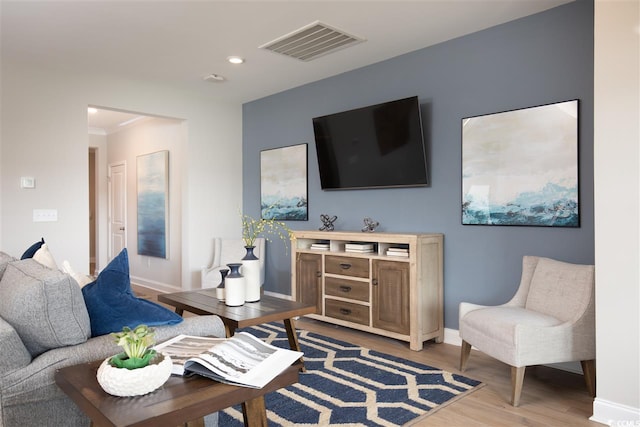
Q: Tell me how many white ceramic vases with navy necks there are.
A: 3